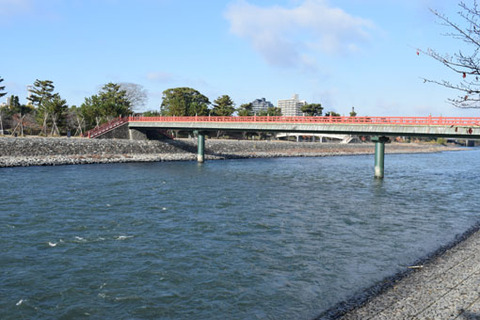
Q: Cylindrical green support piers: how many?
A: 2